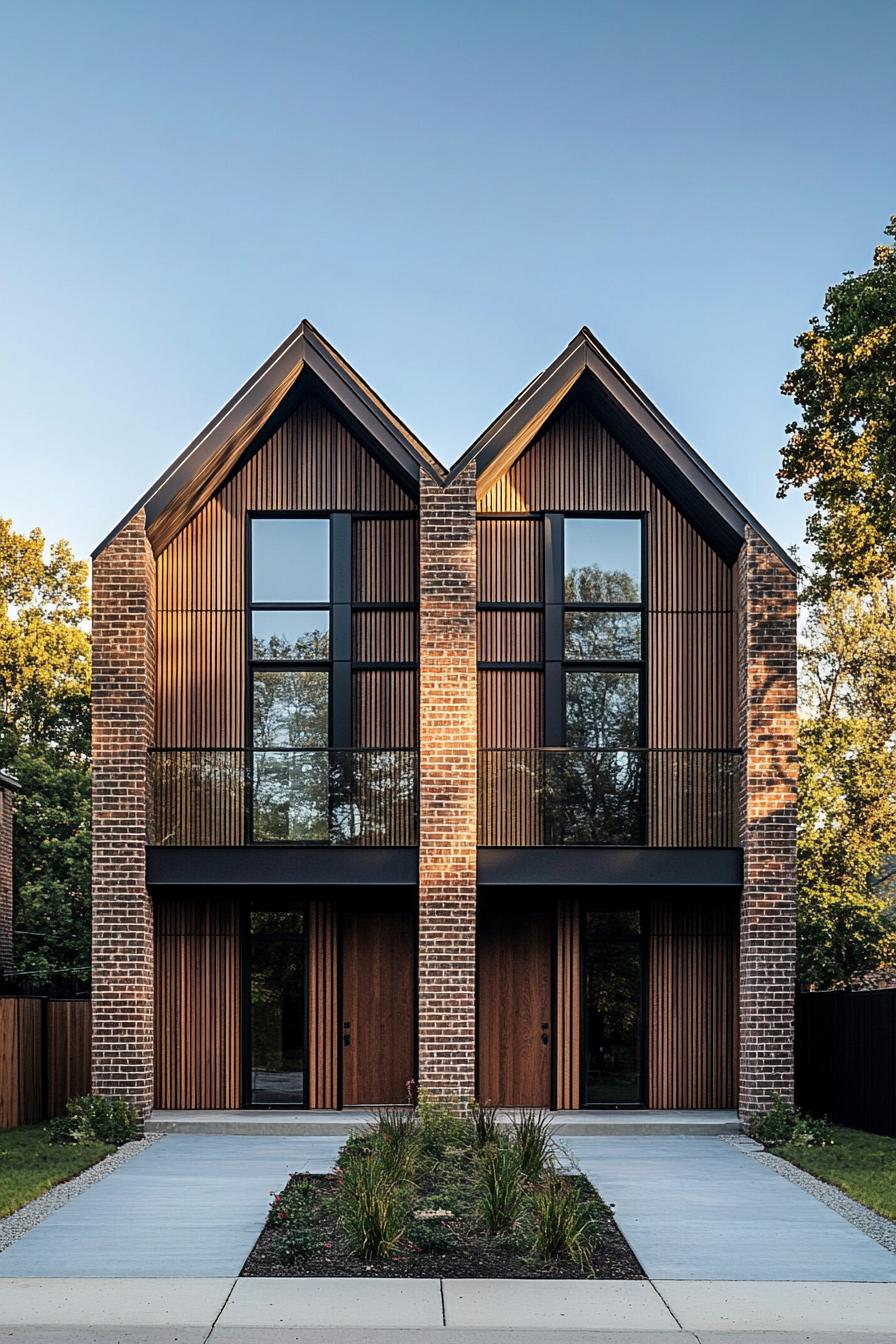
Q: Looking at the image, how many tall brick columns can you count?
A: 3